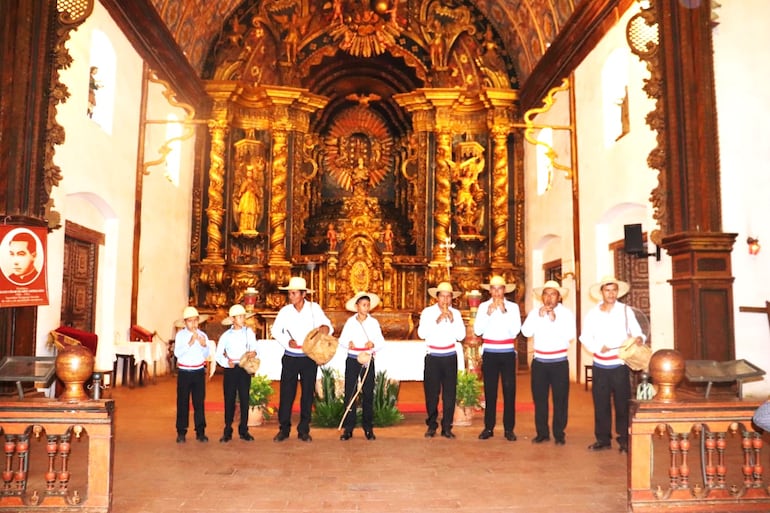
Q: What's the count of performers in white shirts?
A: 8